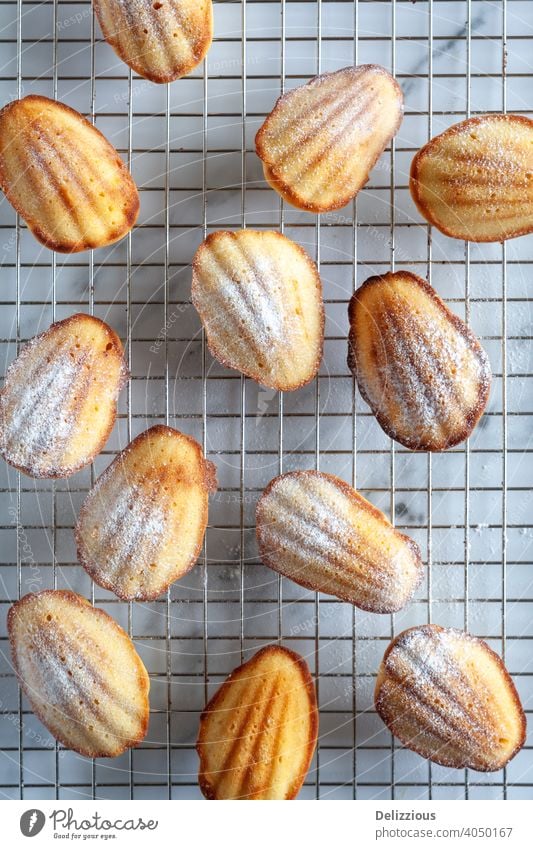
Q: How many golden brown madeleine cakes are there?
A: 12